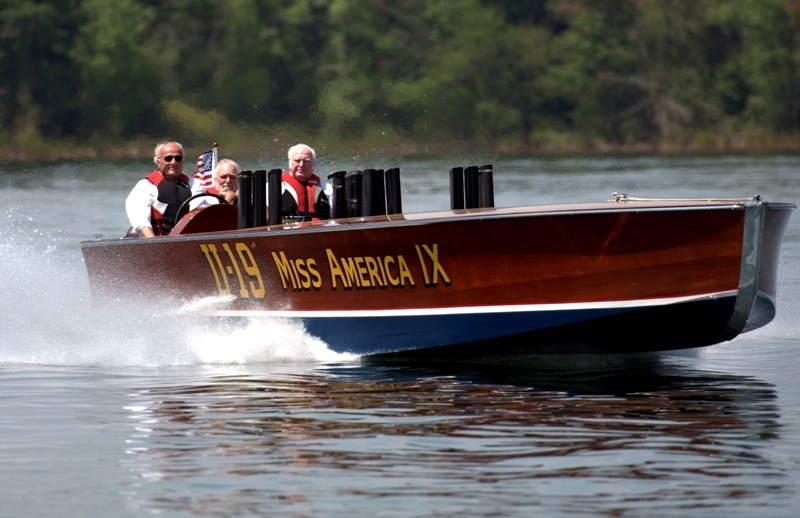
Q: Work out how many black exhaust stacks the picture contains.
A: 11